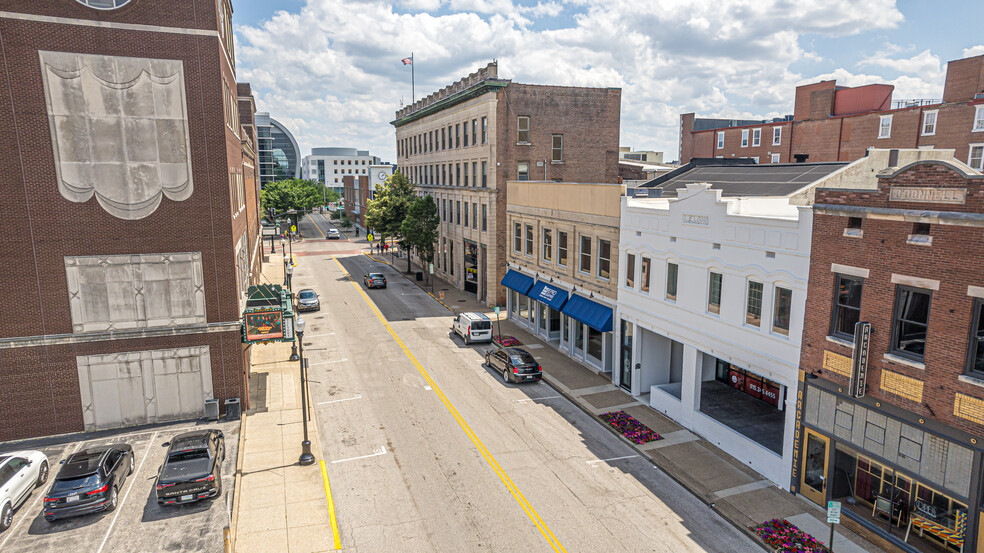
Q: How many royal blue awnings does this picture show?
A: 3